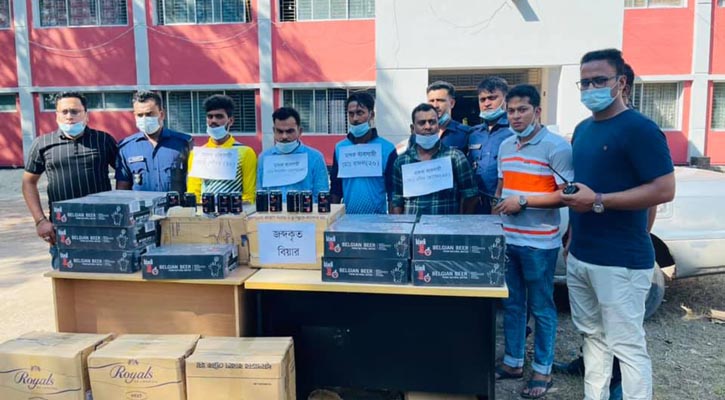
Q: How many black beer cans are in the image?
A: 10